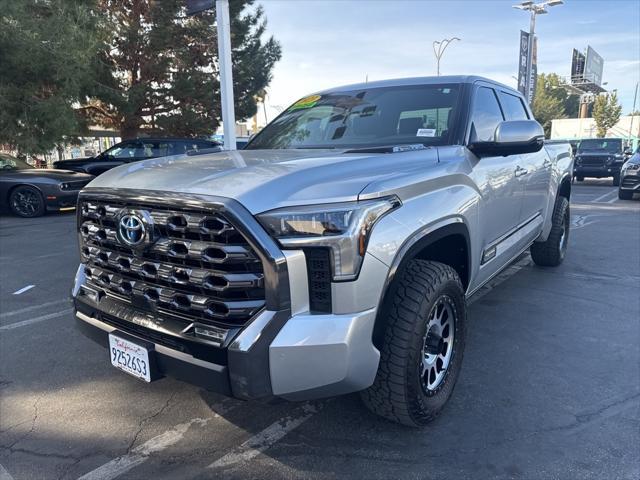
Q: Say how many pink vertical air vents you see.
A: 0